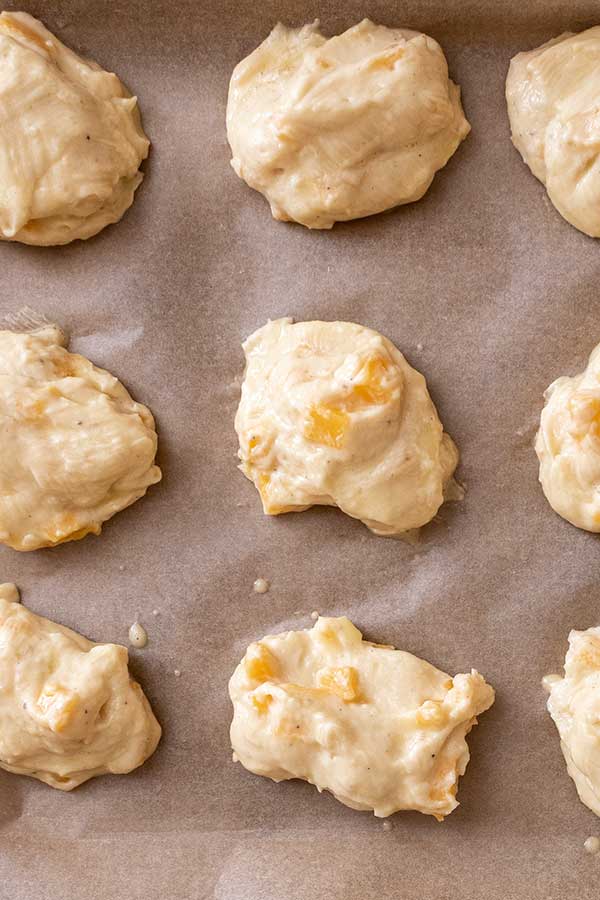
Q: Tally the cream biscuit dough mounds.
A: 9